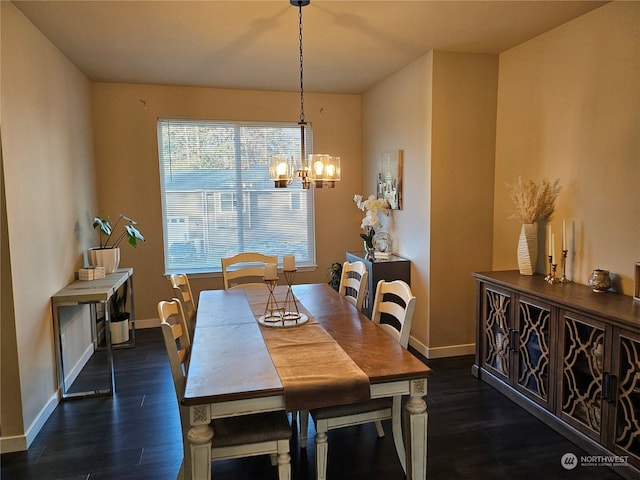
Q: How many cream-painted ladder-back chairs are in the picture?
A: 5